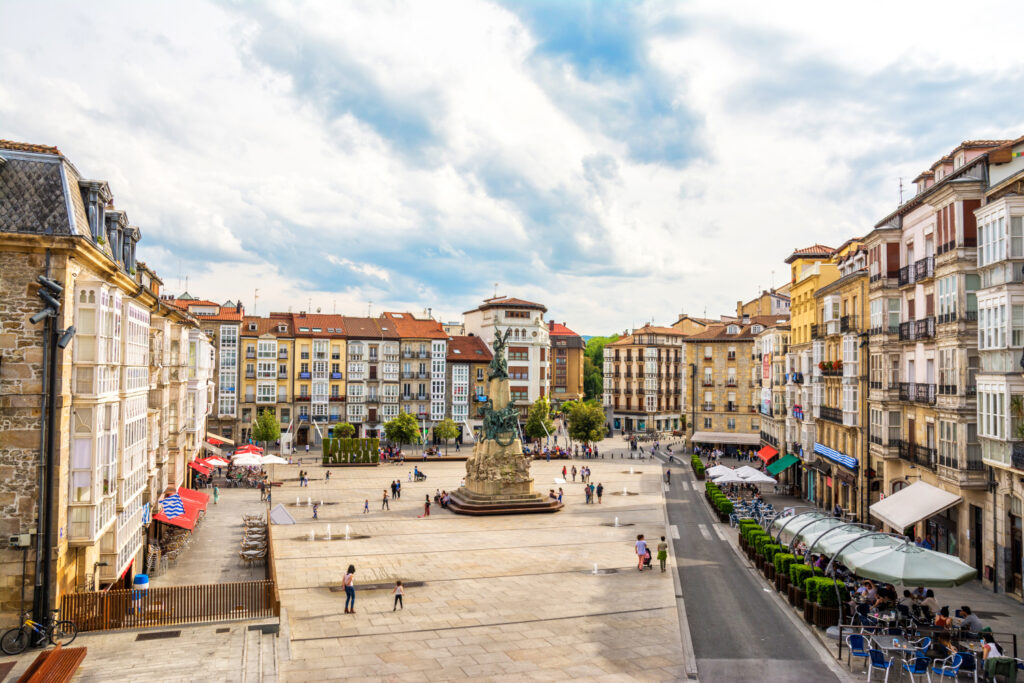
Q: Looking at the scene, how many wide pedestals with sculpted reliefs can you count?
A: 1